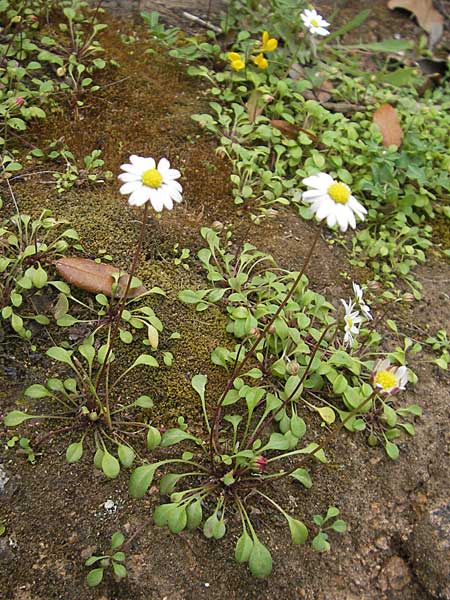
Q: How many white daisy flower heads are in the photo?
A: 6